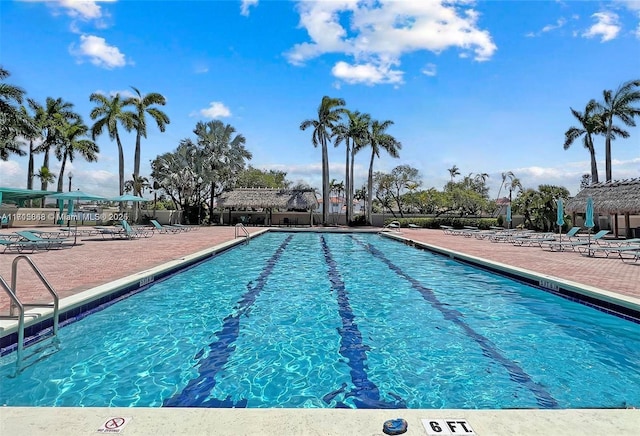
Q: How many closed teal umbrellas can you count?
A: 3